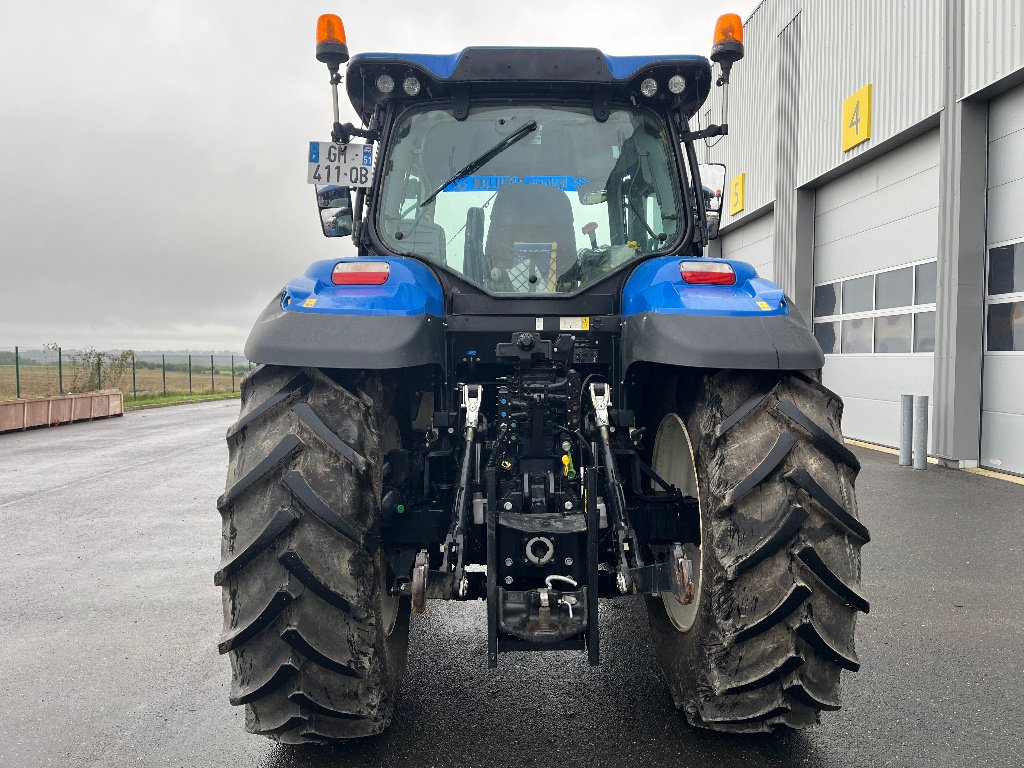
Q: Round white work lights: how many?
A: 4